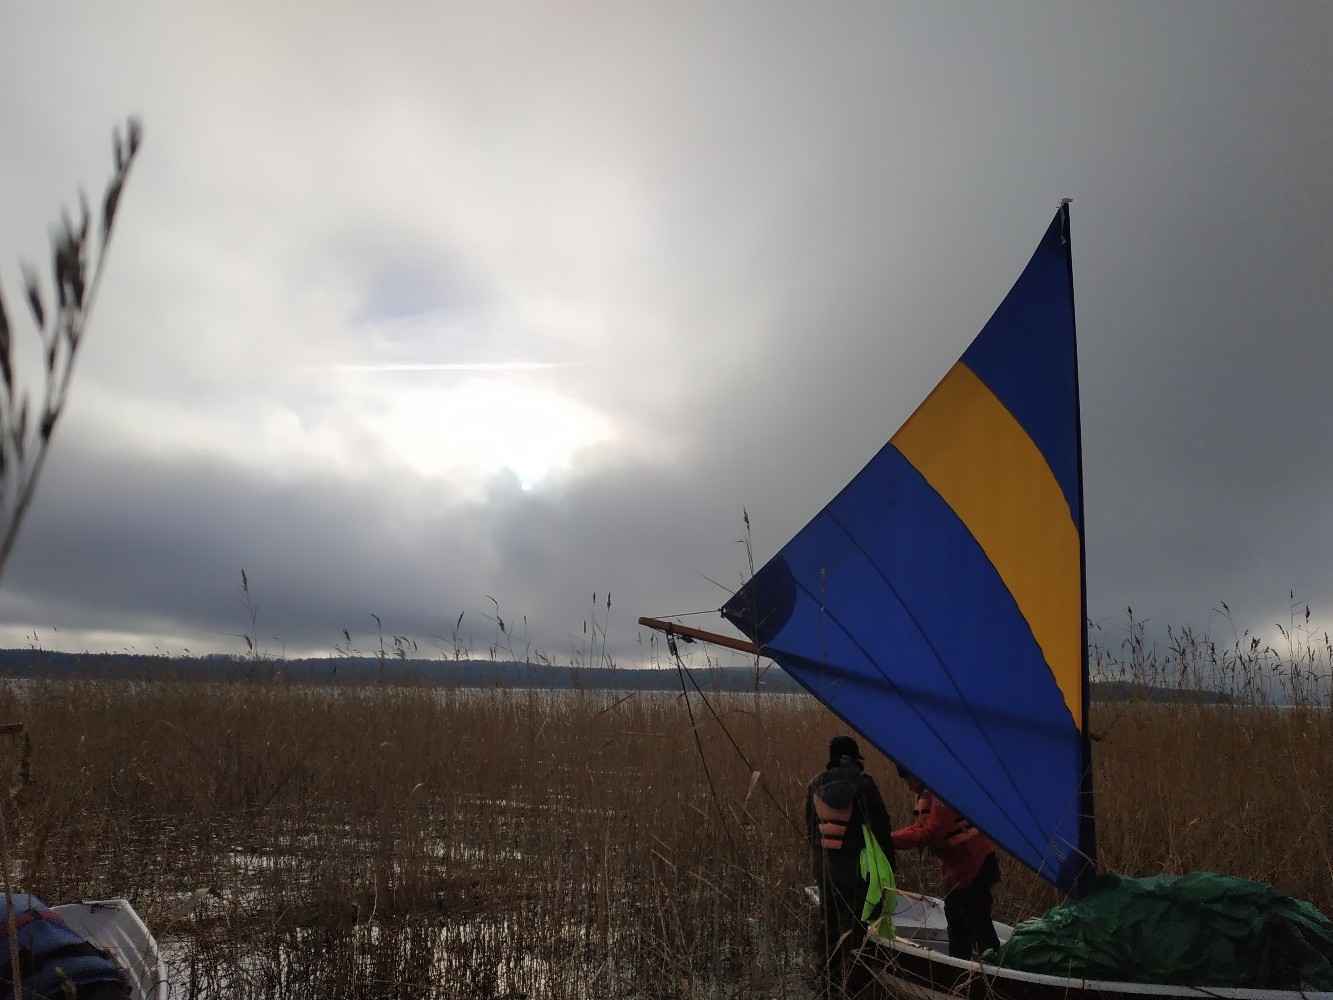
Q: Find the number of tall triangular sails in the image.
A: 1